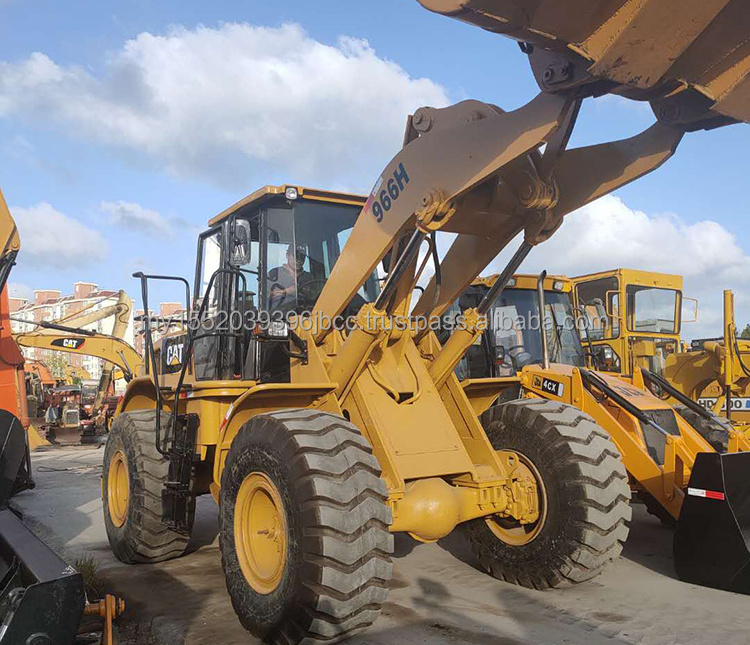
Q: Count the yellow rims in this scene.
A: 3